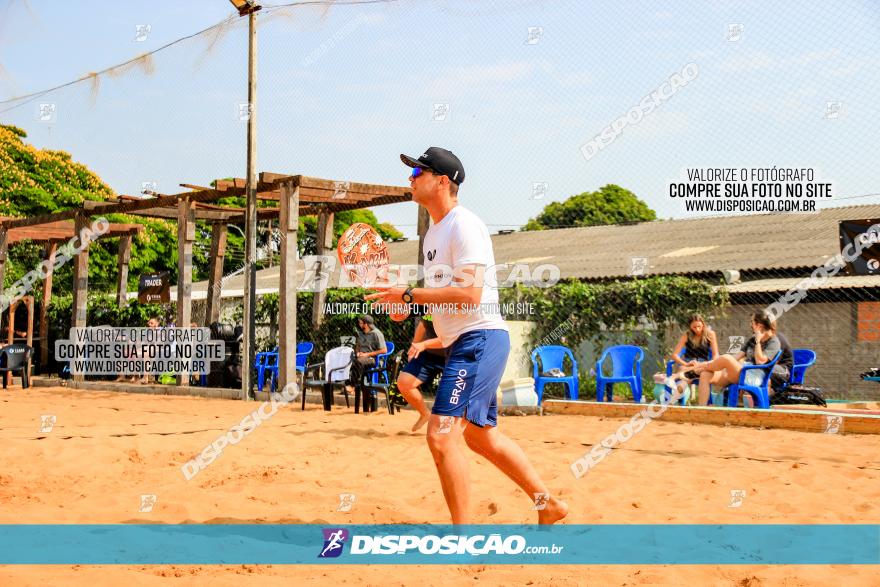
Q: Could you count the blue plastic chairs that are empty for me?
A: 4